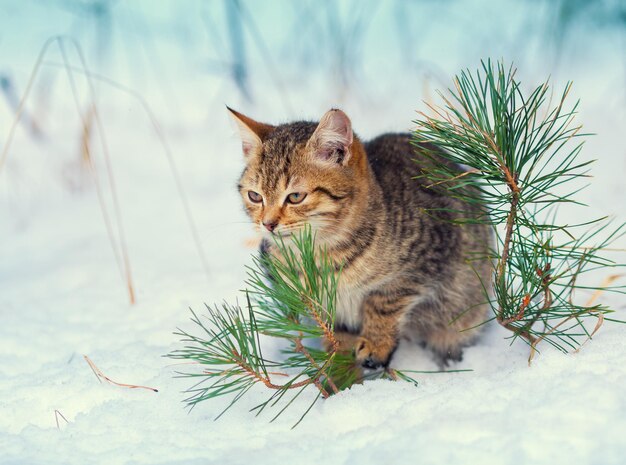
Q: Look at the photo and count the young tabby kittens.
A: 1